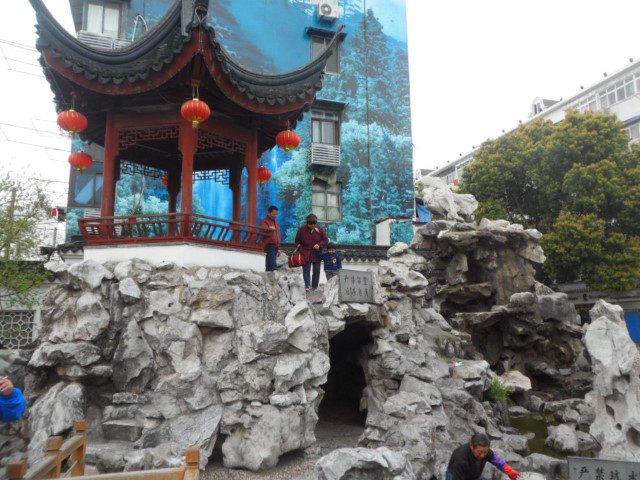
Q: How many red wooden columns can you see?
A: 5